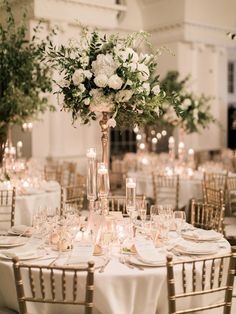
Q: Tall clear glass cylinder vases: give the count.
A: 3